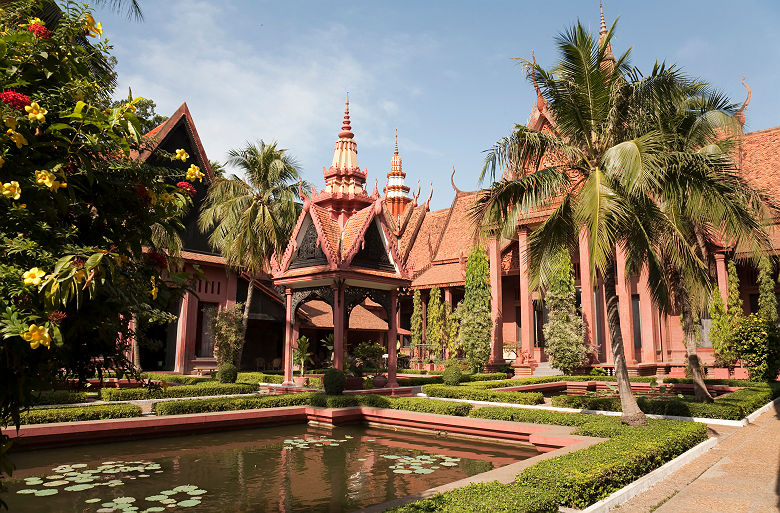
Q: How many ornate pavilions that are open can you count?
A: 1